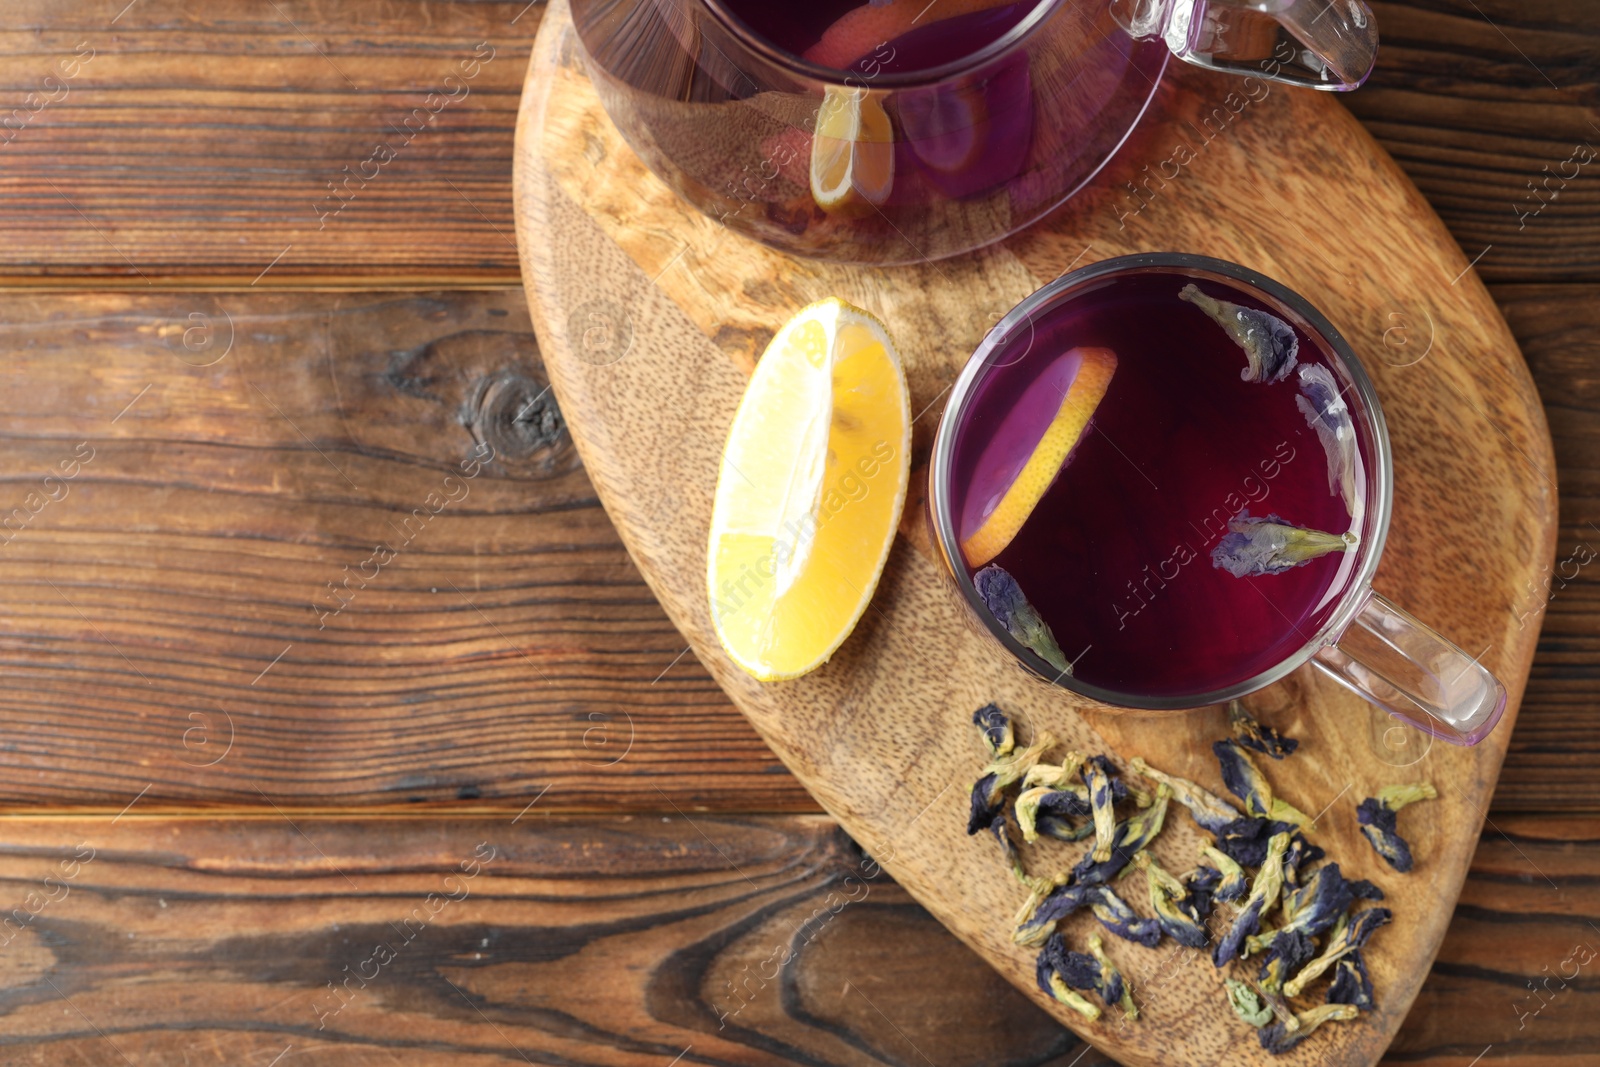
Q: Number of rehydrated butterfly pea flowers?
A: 4